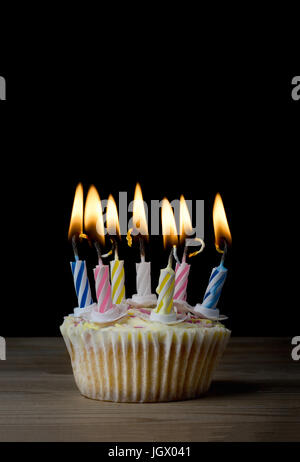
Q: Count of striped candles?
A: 6